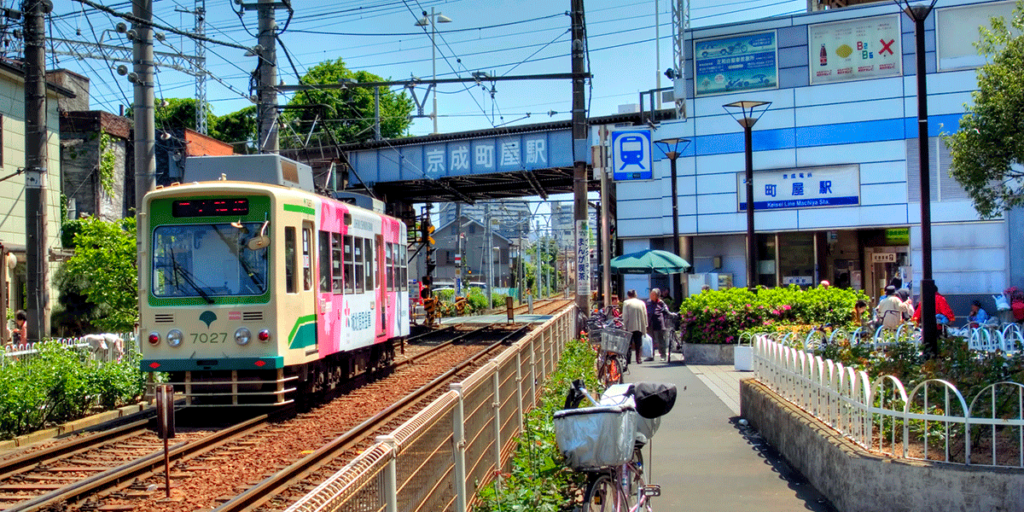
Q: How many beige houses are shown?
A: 1